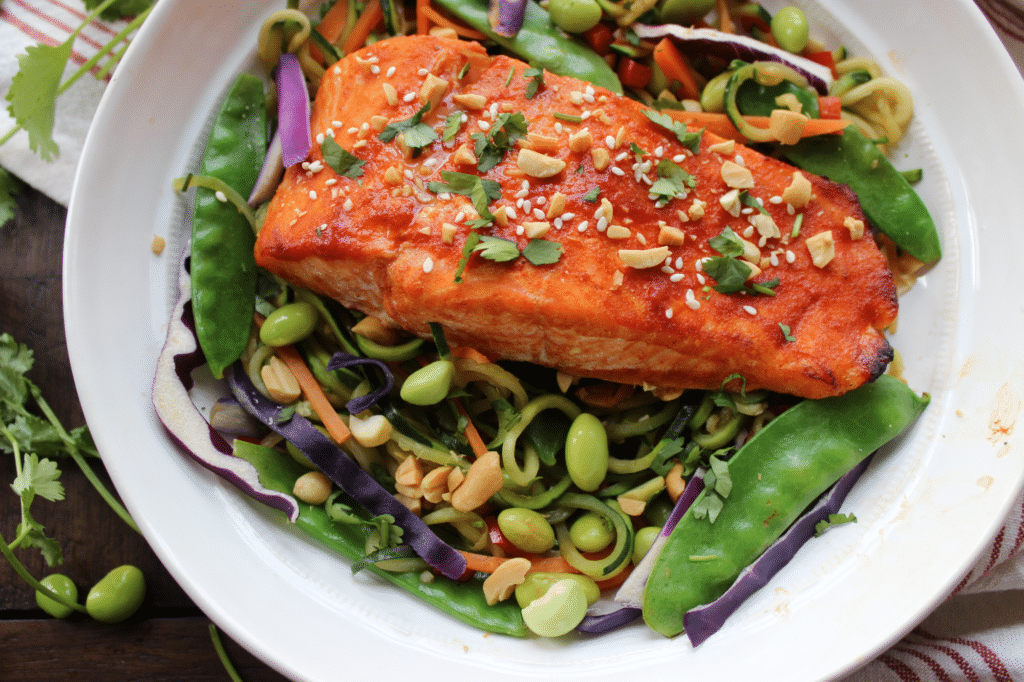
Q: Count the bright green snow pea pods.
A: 5